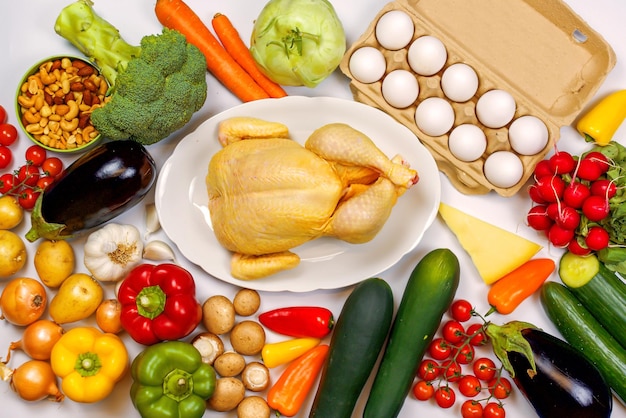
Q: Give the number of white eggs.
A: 10